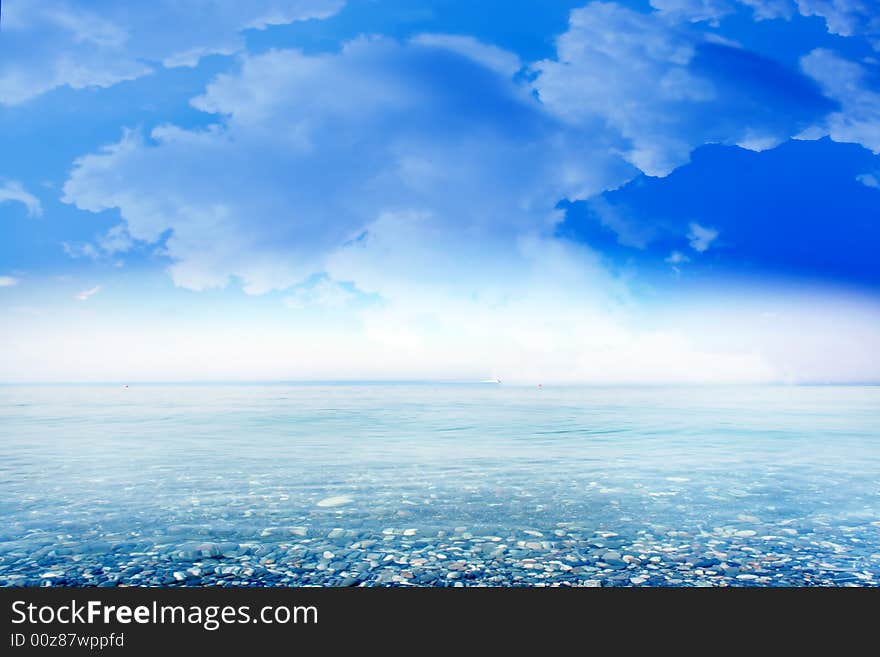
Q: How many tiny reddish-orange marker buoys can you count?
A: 2